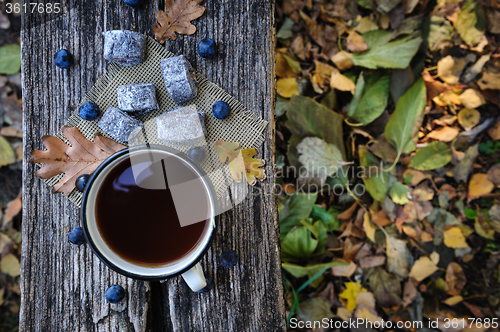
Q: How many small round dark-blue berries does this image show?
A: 11